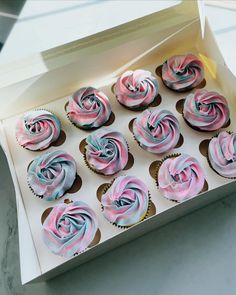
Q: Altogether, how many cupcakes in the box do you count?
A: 12